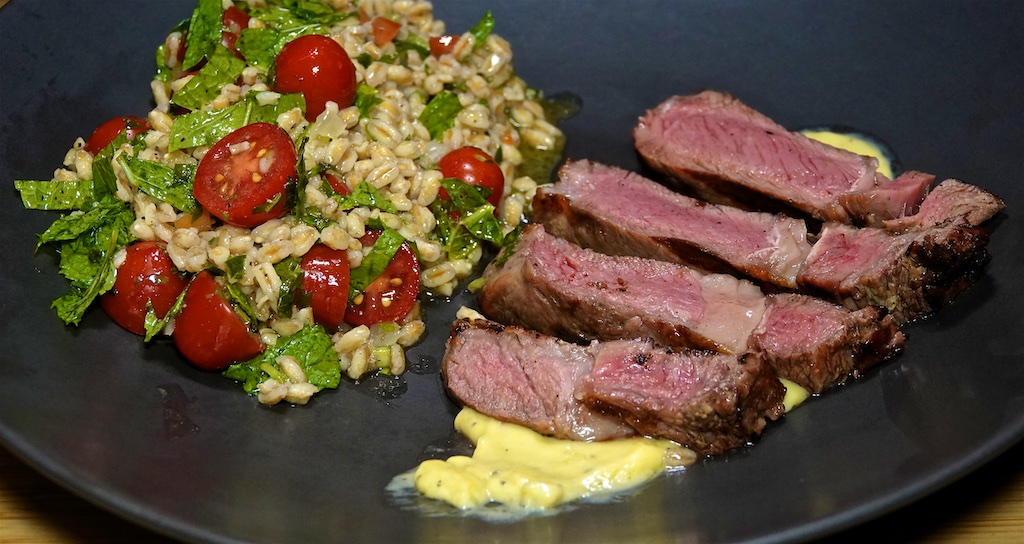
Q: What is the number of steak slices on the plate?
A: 4